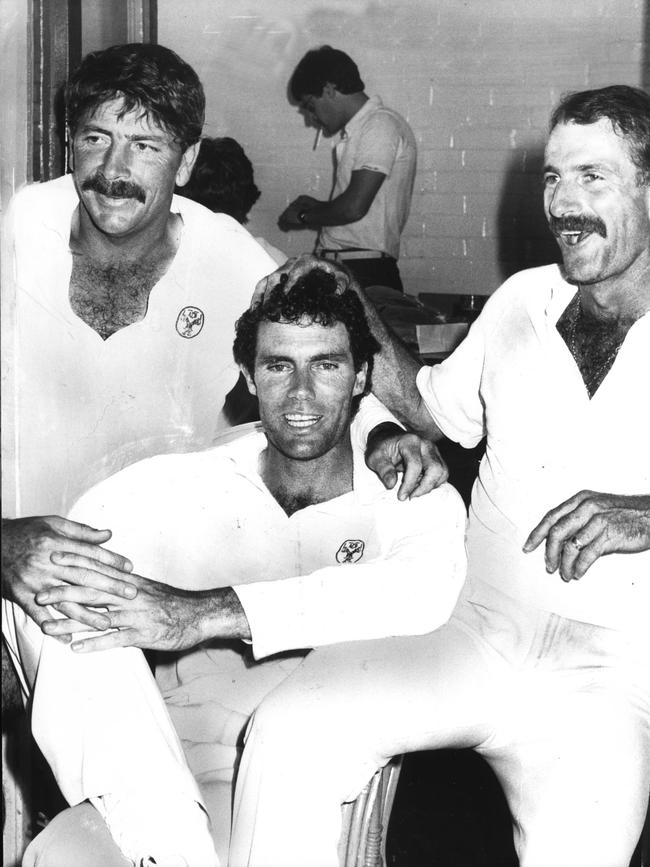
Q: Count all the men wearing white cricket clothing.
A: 3